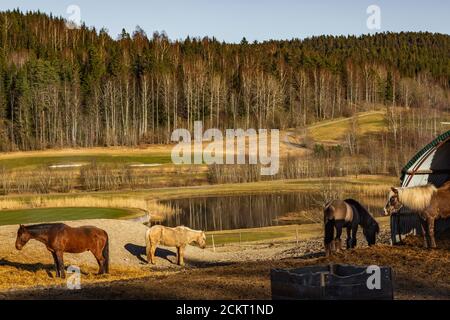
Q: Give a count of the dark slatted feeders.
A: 1